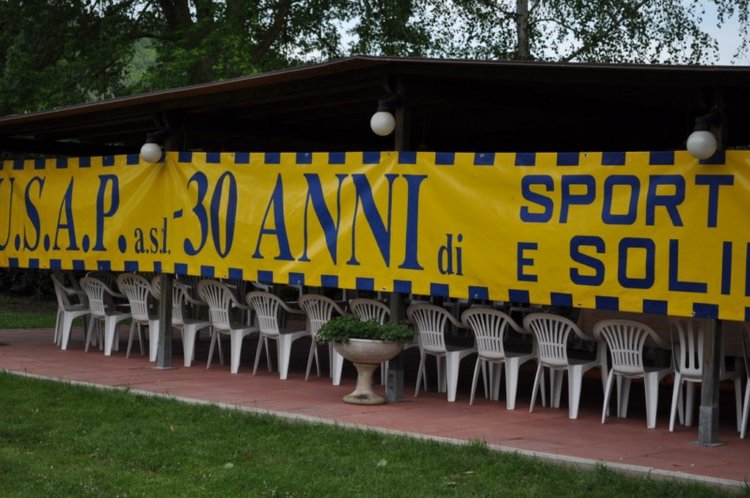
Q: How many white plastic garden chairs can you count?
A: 14